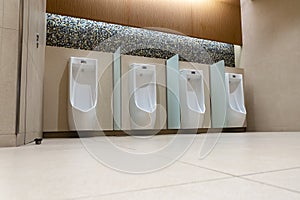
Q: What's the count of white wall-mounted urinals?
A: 4